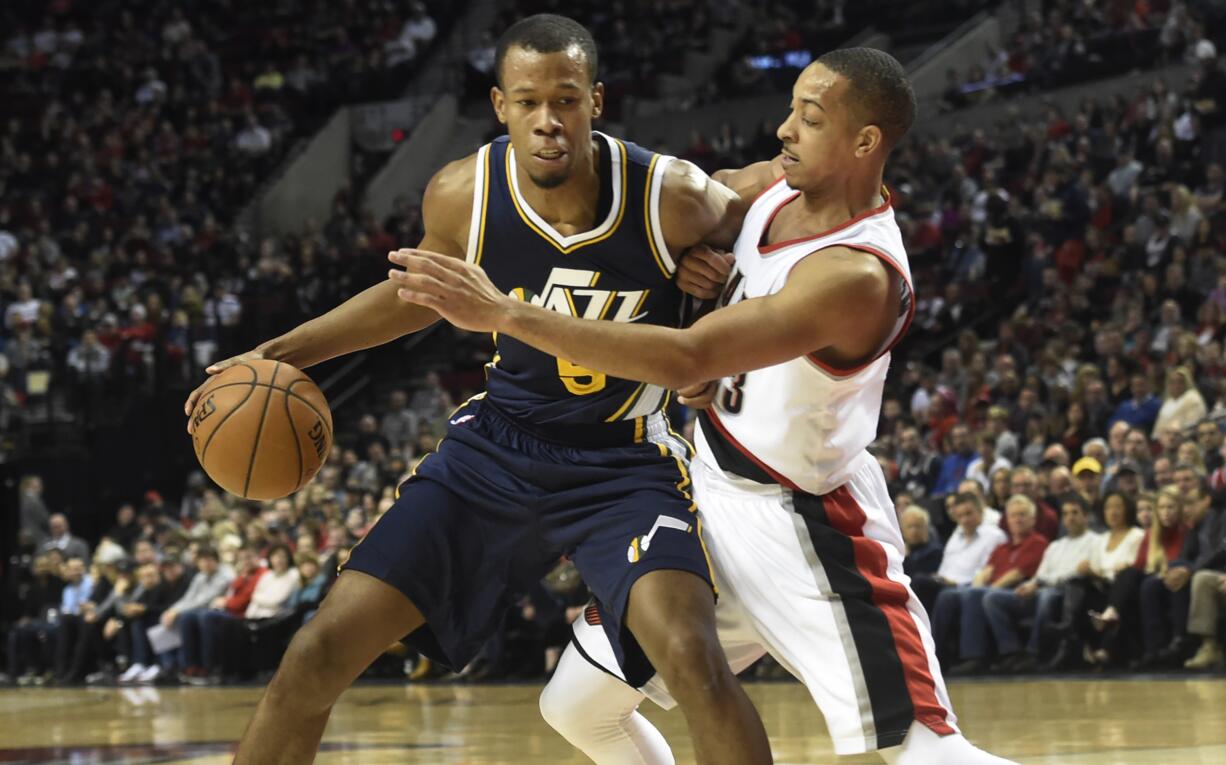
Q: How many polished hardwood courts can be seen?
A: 1